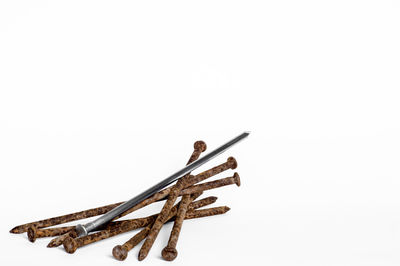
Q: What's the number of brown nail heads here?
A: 7